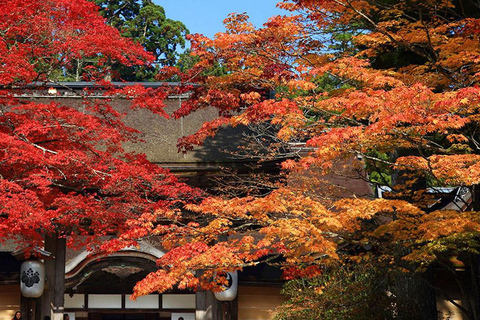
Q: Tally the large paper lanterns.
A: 2